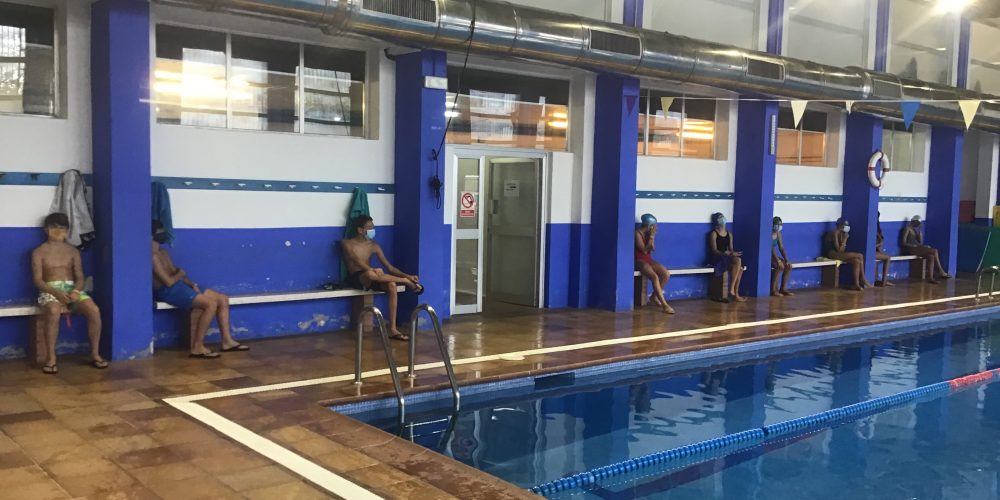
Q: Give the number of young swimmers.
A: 9